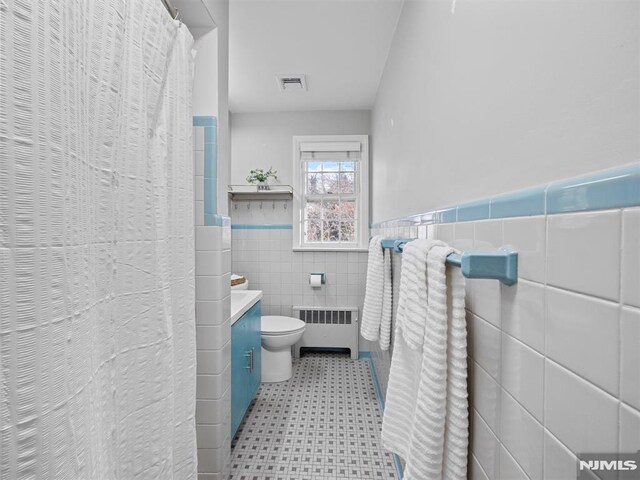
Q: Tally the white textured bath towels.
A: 2